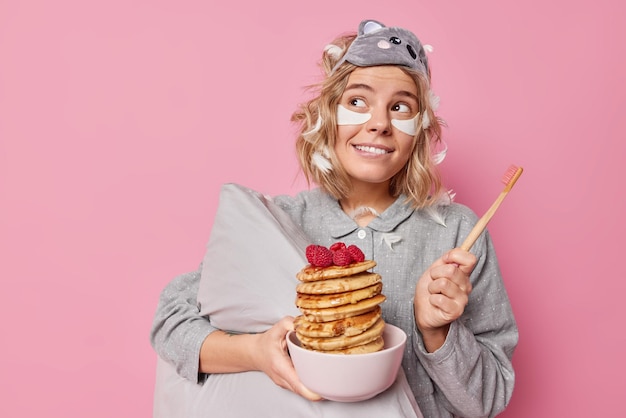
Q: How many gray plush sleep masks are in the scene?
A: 1